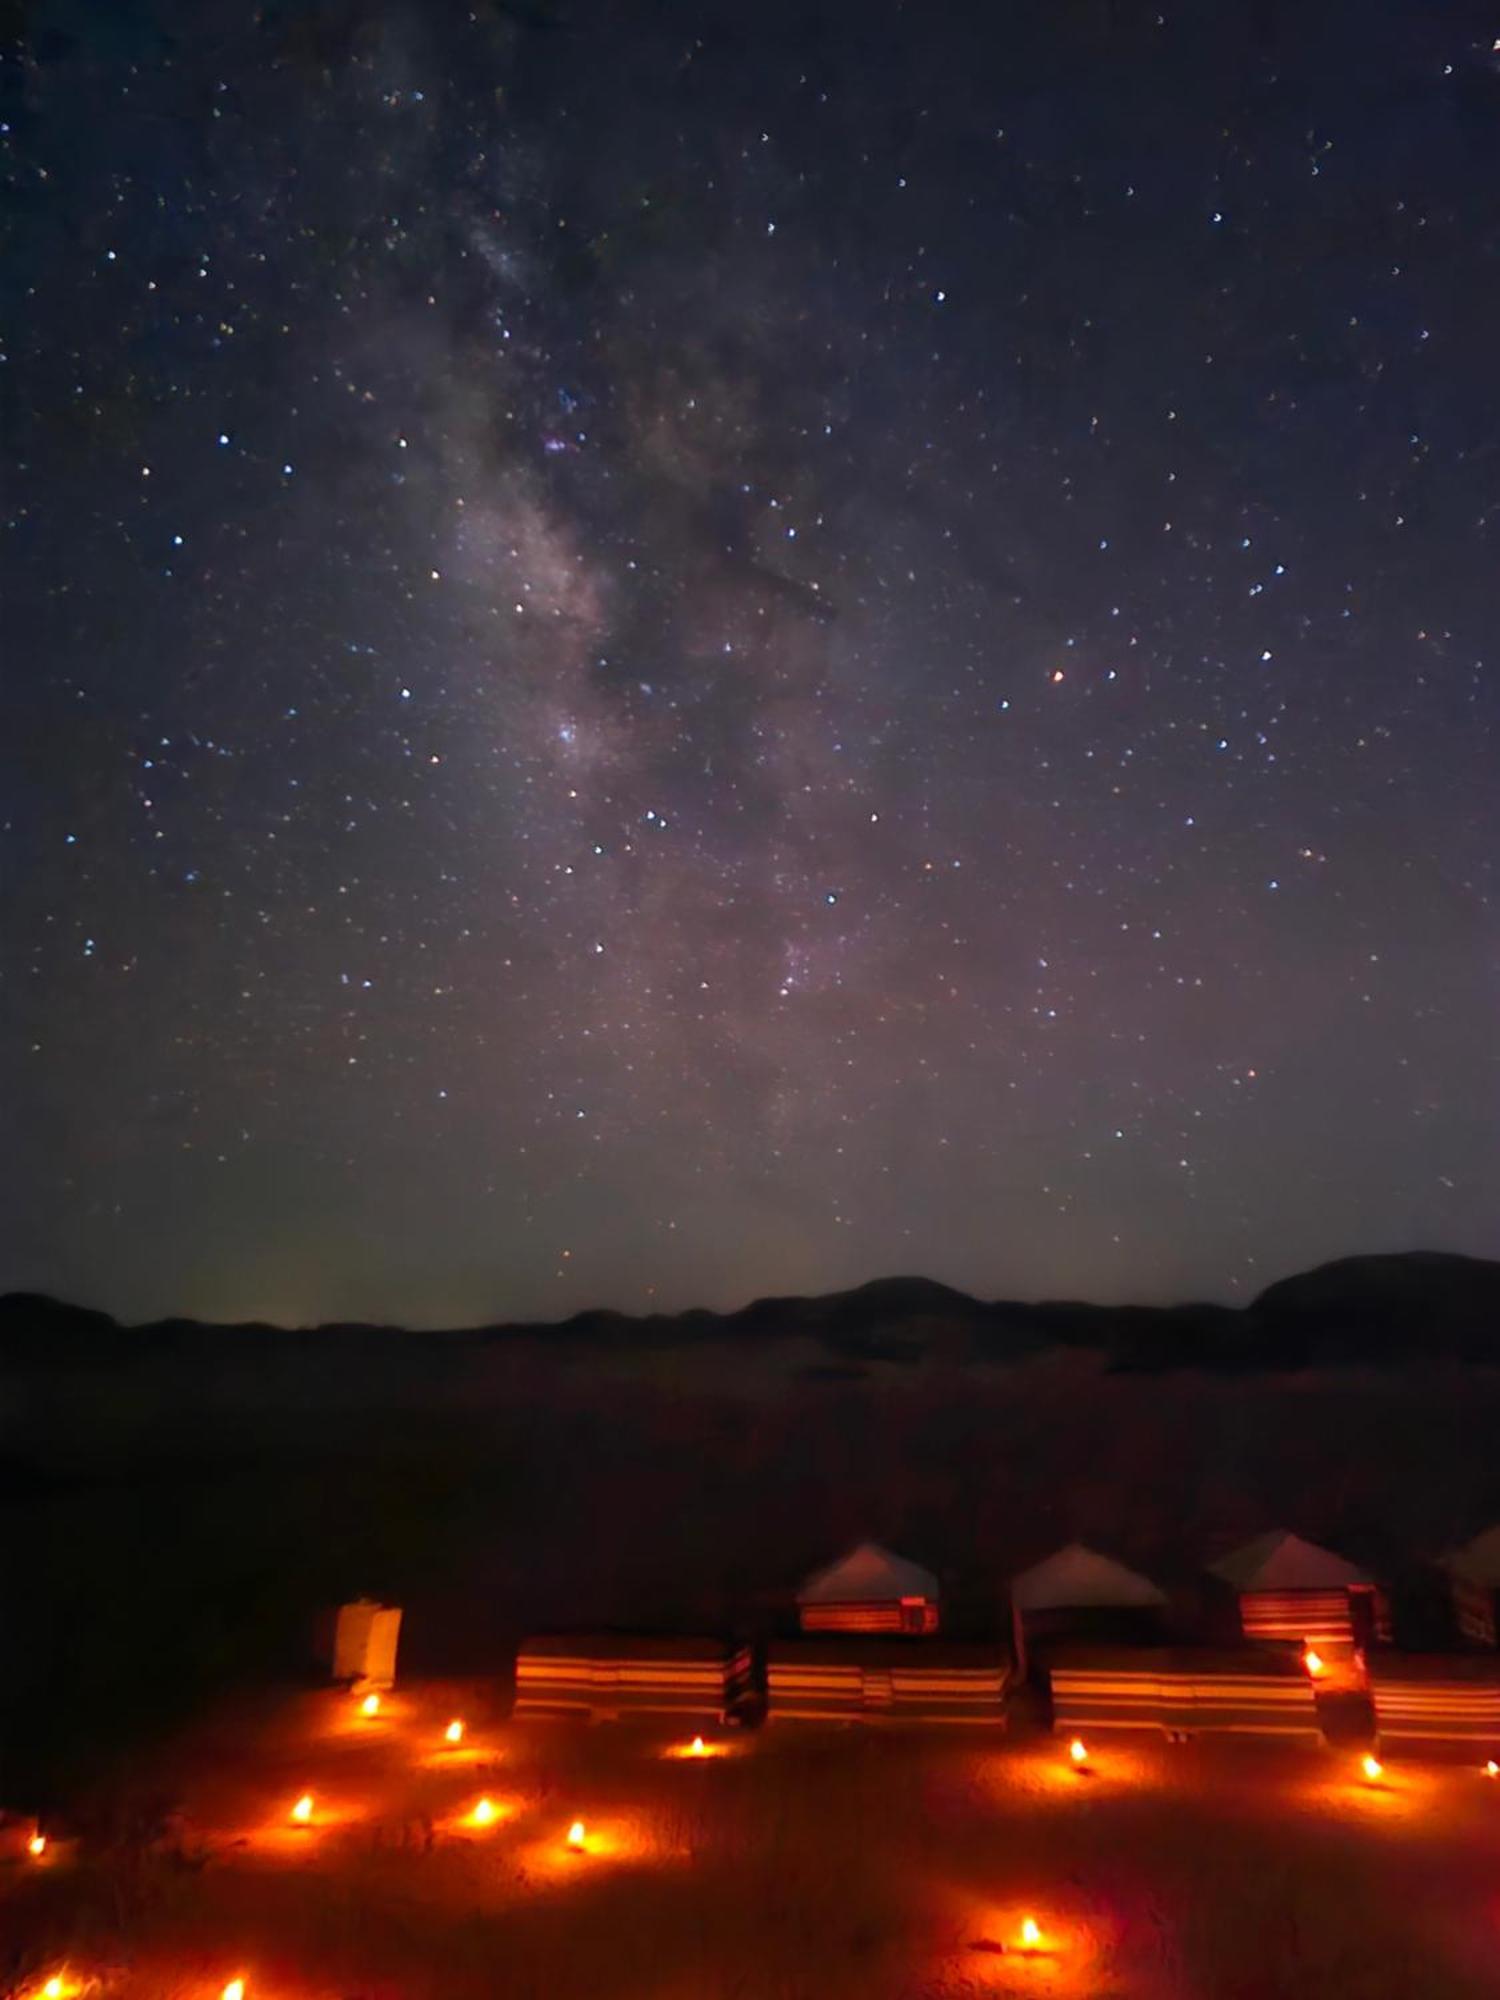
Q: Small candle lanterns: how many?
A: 14